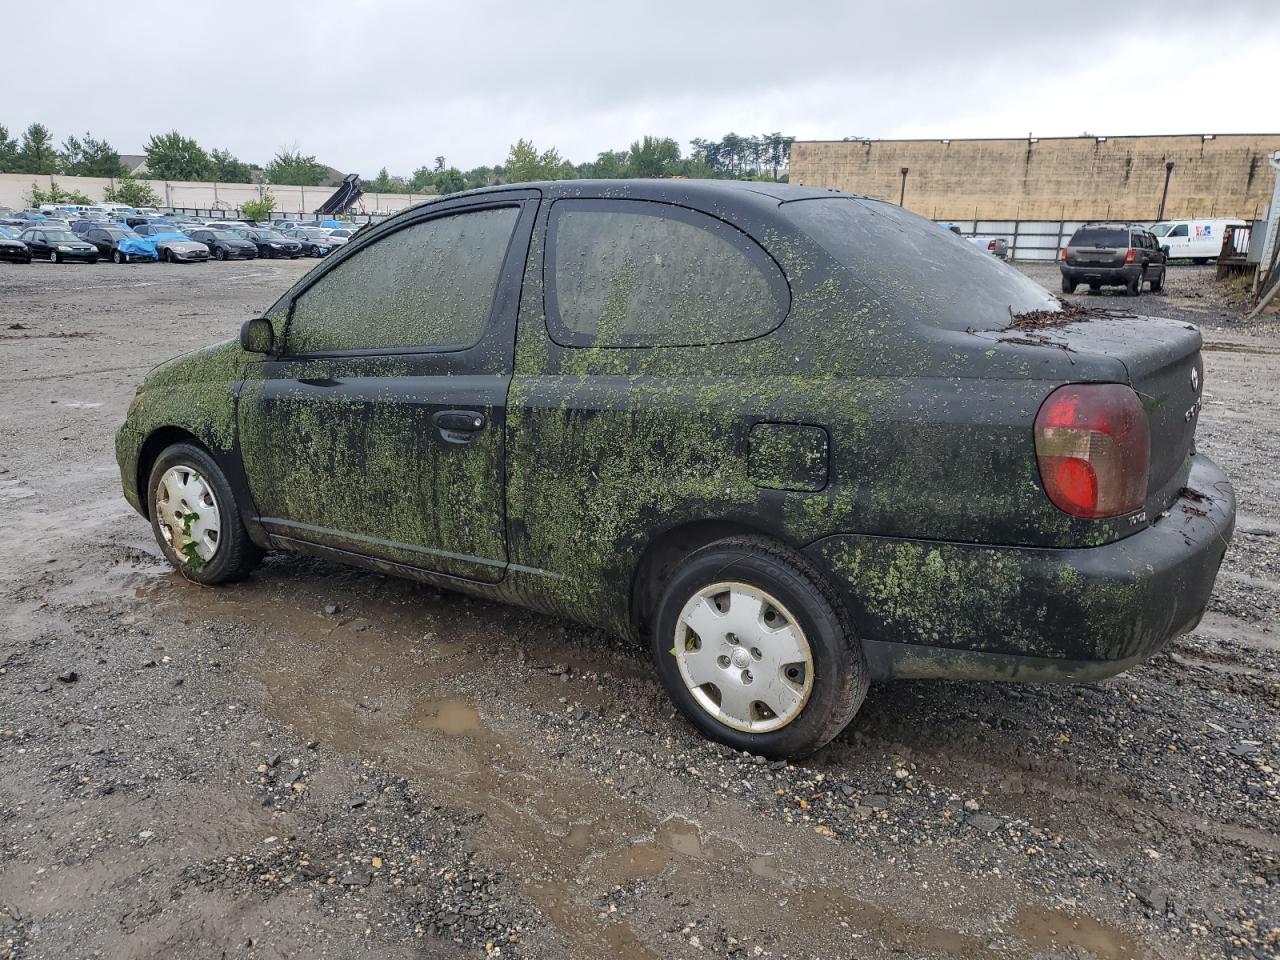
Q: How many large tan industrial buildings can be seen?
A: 1